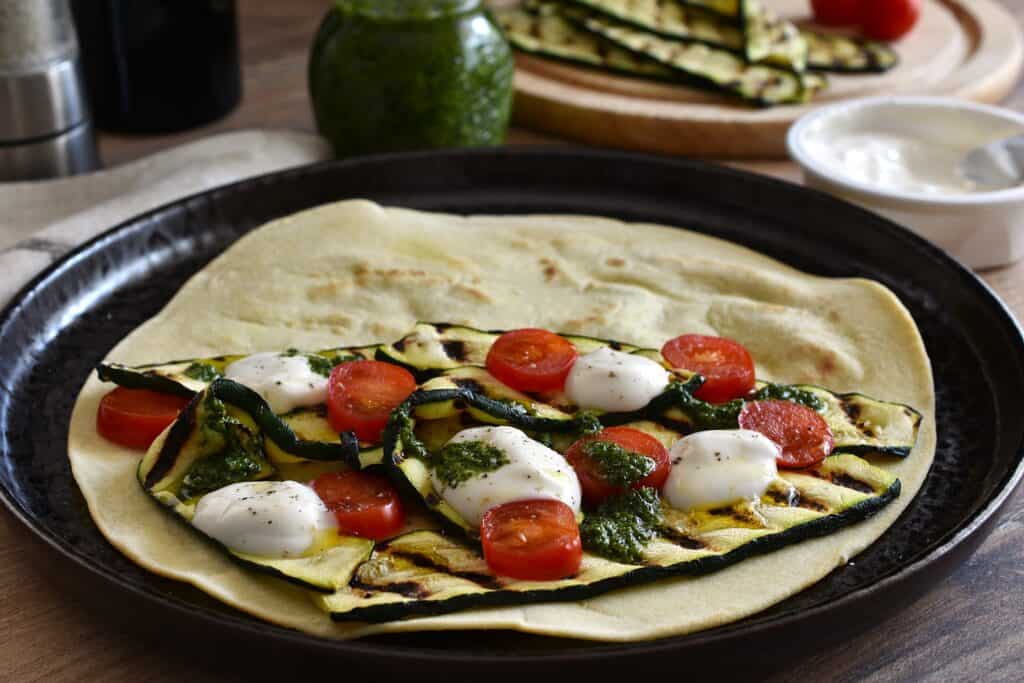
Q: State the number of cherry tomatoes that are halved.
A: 8